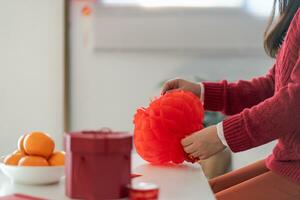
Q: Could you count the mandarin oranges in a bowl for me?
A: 5